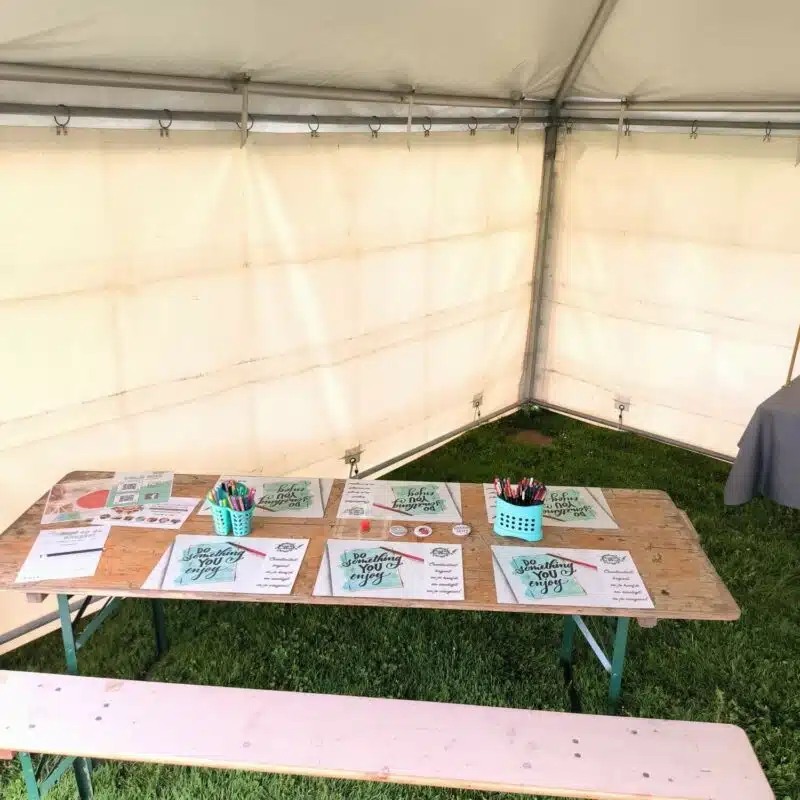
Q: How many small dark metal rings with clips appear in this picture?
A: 12